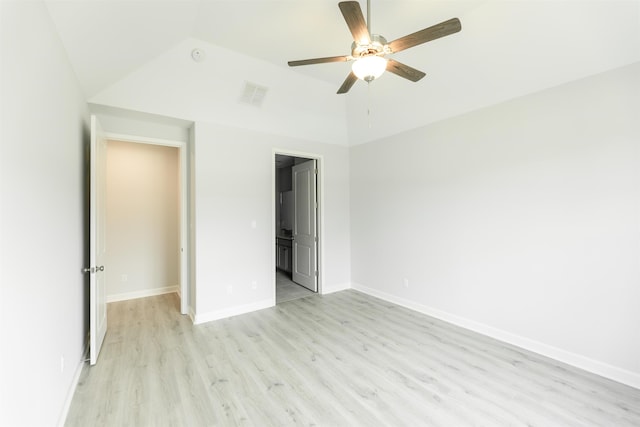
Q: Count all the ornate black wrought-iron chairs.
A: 0